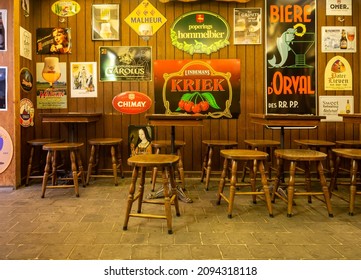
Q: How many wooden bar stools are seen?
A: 12